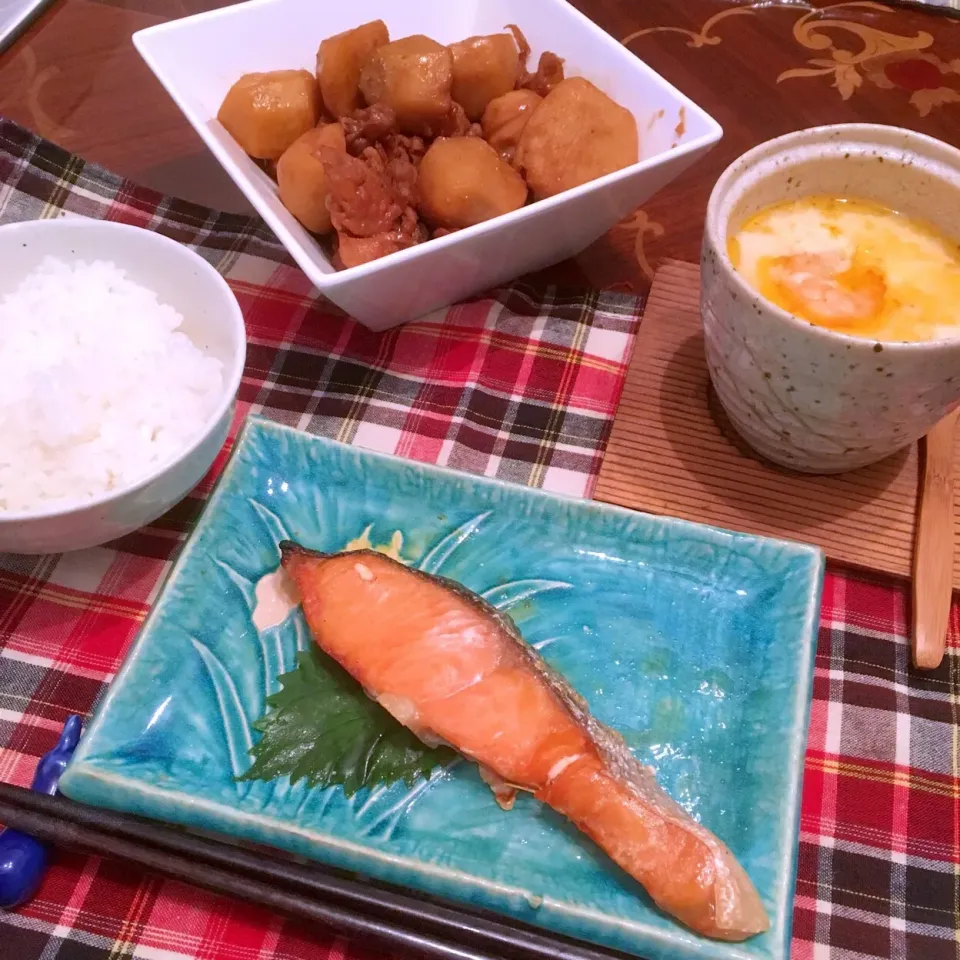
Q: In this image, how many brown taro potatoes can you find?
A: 8